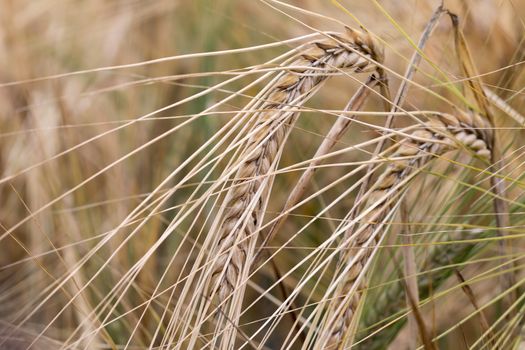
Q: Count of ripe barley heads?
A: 2